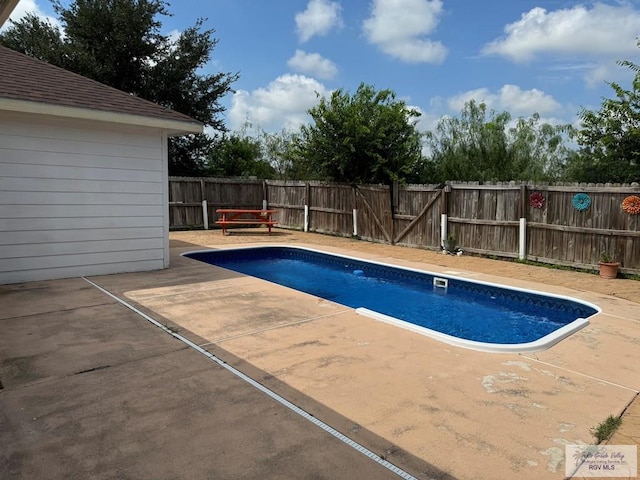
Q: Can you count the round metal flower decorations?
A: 3